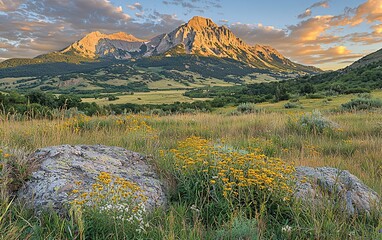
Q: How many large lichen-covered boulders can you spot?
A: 2